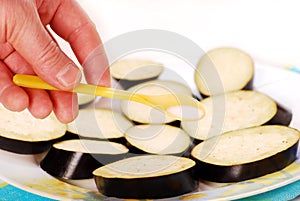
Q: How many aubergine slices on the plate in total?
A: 11